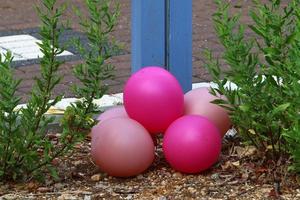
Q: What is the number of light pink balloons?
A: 3